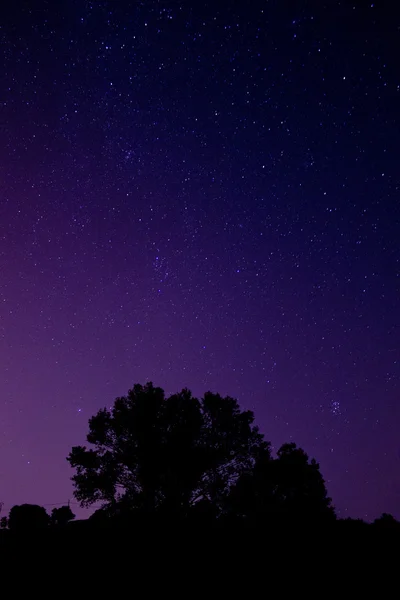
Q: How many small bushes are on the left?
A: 2